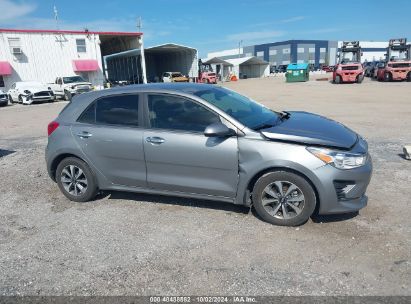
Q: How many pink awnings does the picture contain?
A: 2